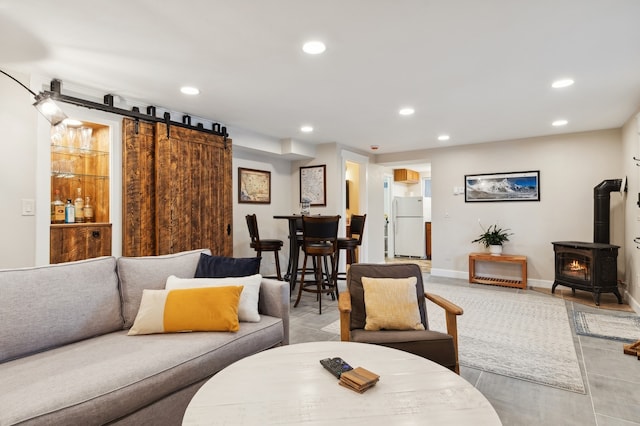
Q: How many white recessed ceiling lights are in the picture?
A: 7